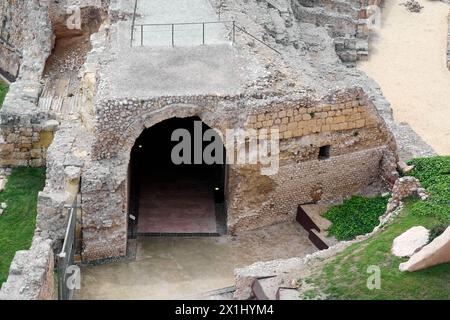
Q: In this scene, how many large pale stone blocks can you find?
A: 2